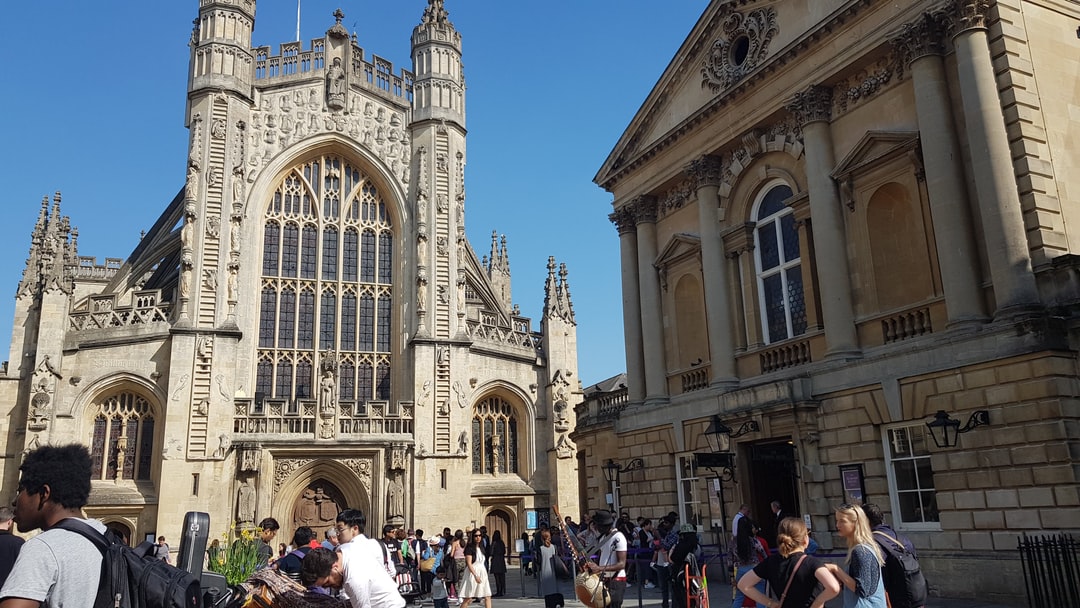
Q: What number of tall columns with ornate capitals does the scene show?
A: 6